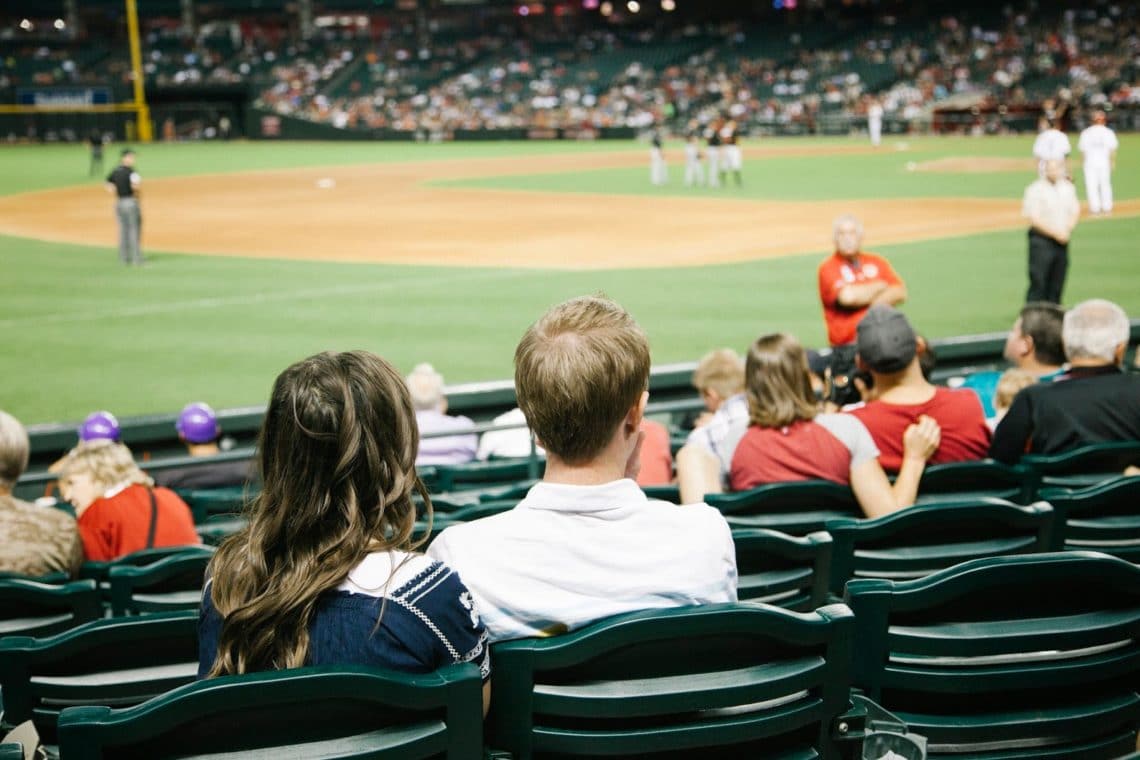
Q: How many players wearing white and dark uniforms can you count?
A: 4